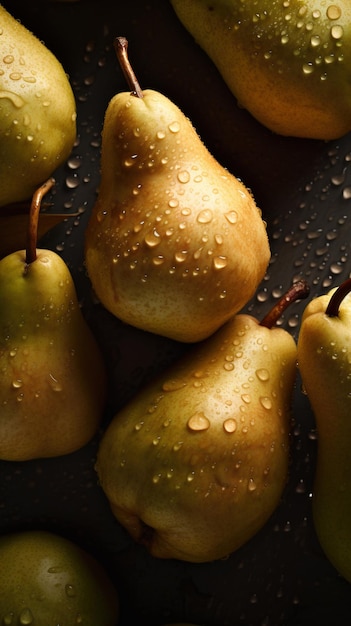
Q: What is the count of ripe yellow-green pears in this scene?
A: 7